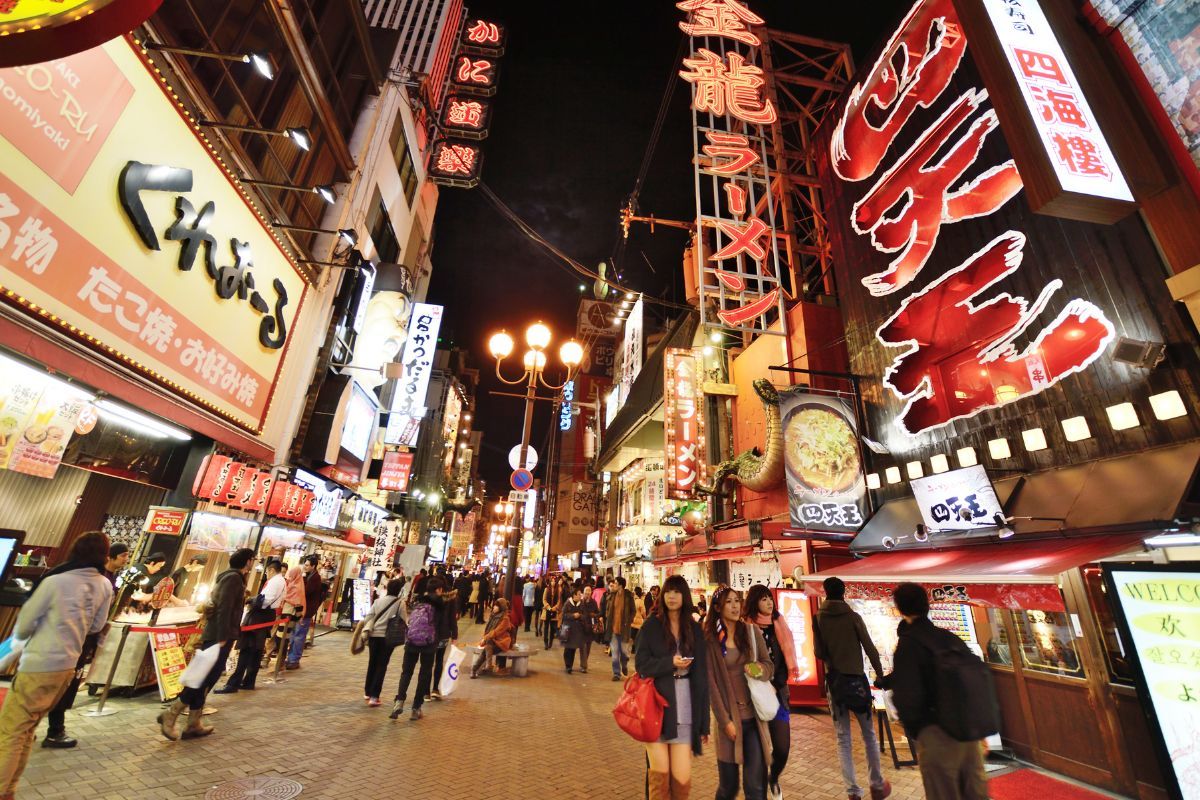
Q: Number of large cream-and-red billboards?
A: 1